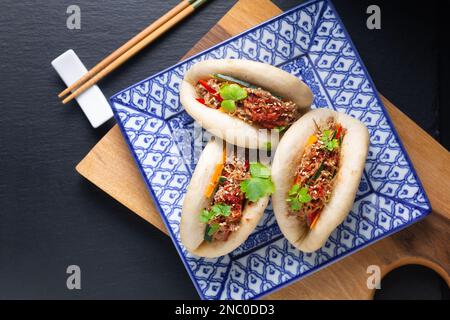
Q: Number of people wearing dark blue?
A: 0